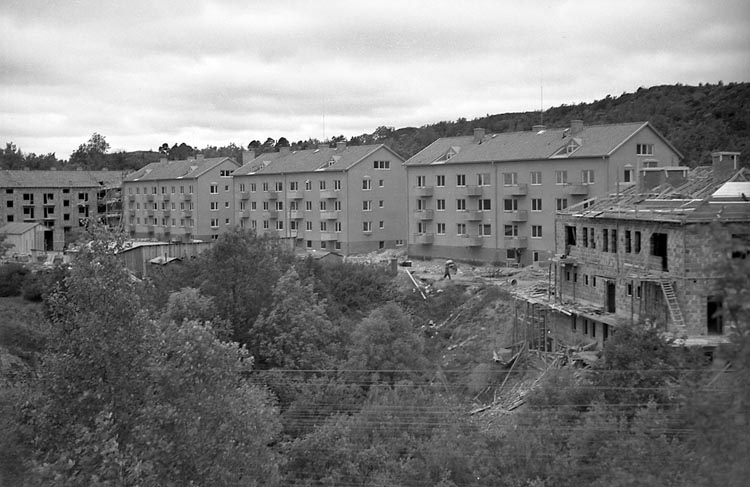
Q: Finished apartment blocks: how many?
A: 3